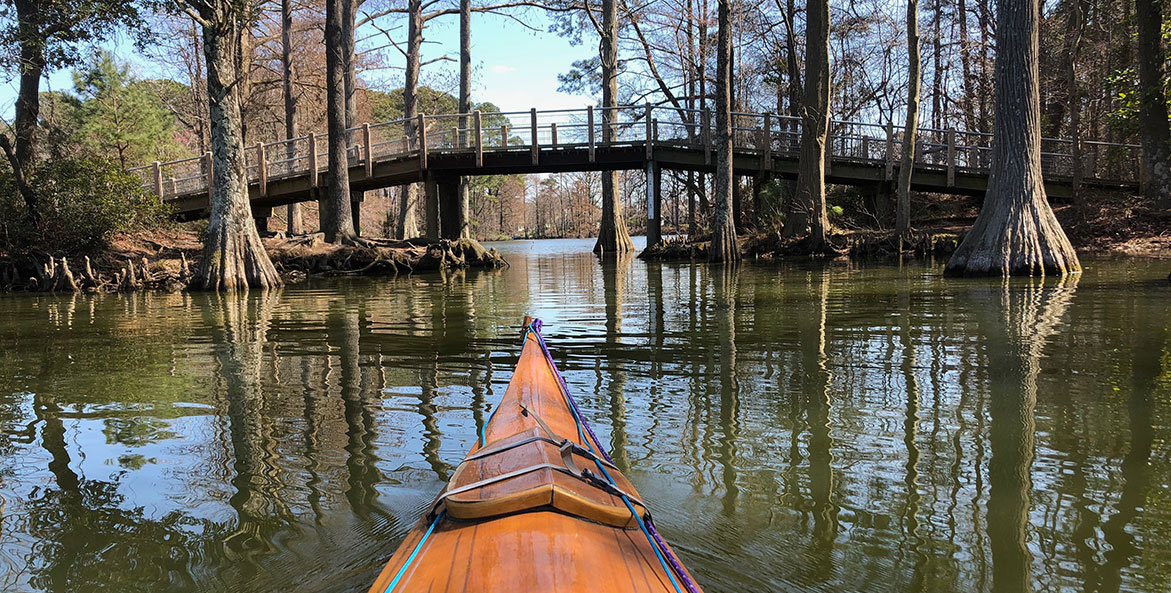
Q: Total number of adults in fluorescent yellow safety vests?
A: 0